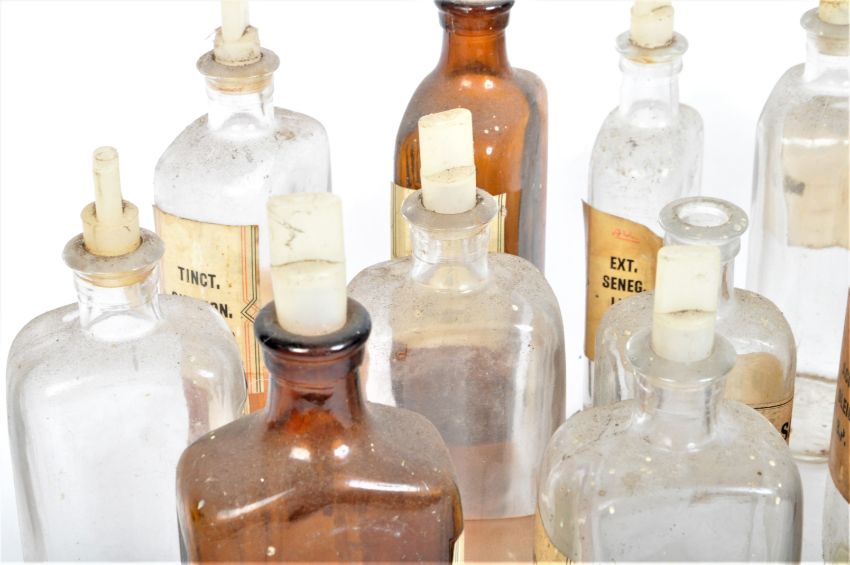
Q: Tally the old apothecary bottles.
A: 10